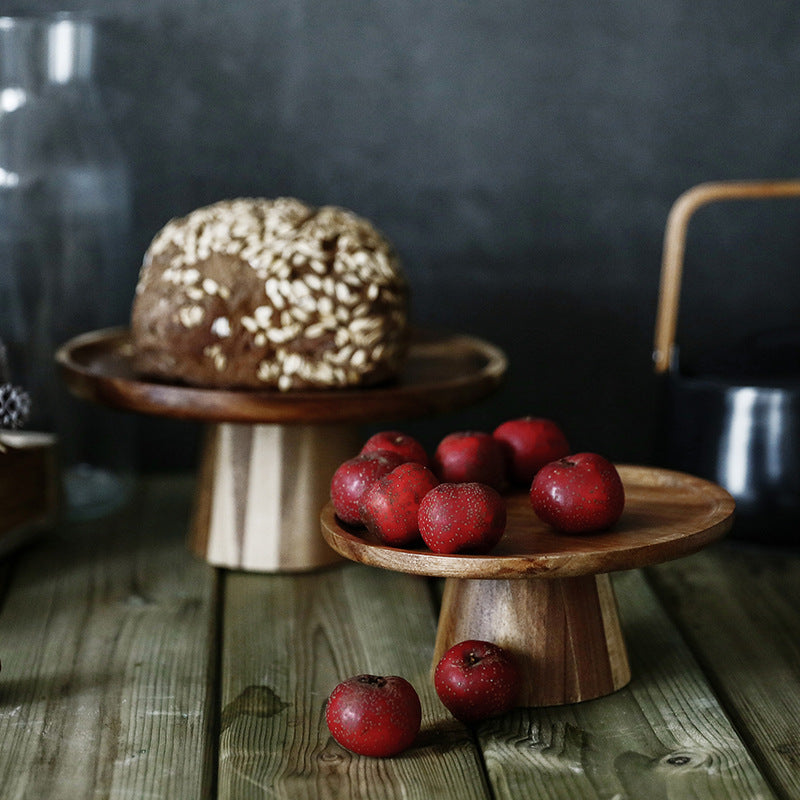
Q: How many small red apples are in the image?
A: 9